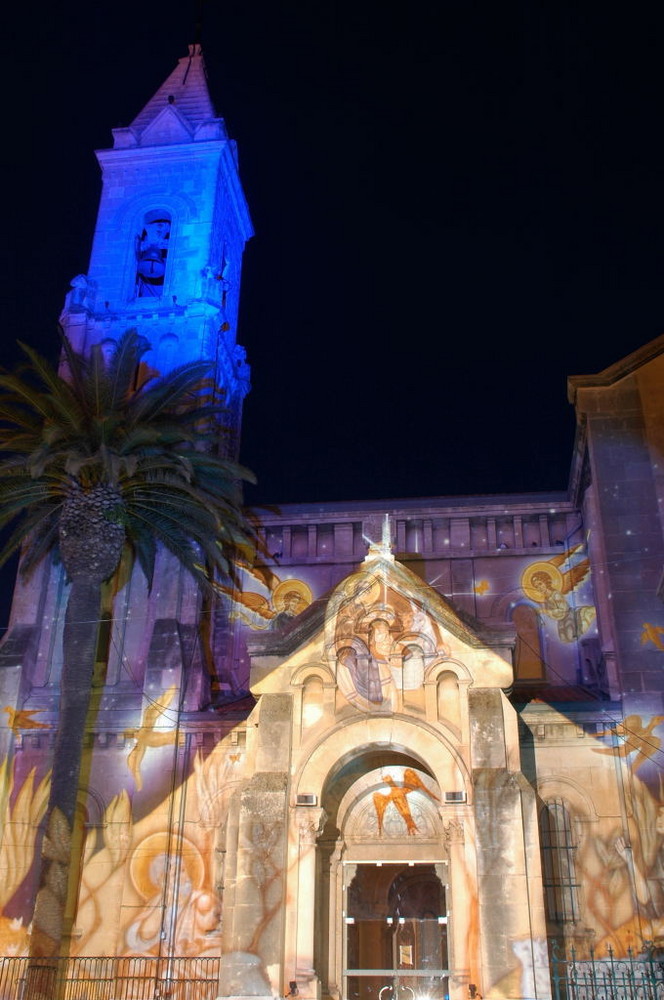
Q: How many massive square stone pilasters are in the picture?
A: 2